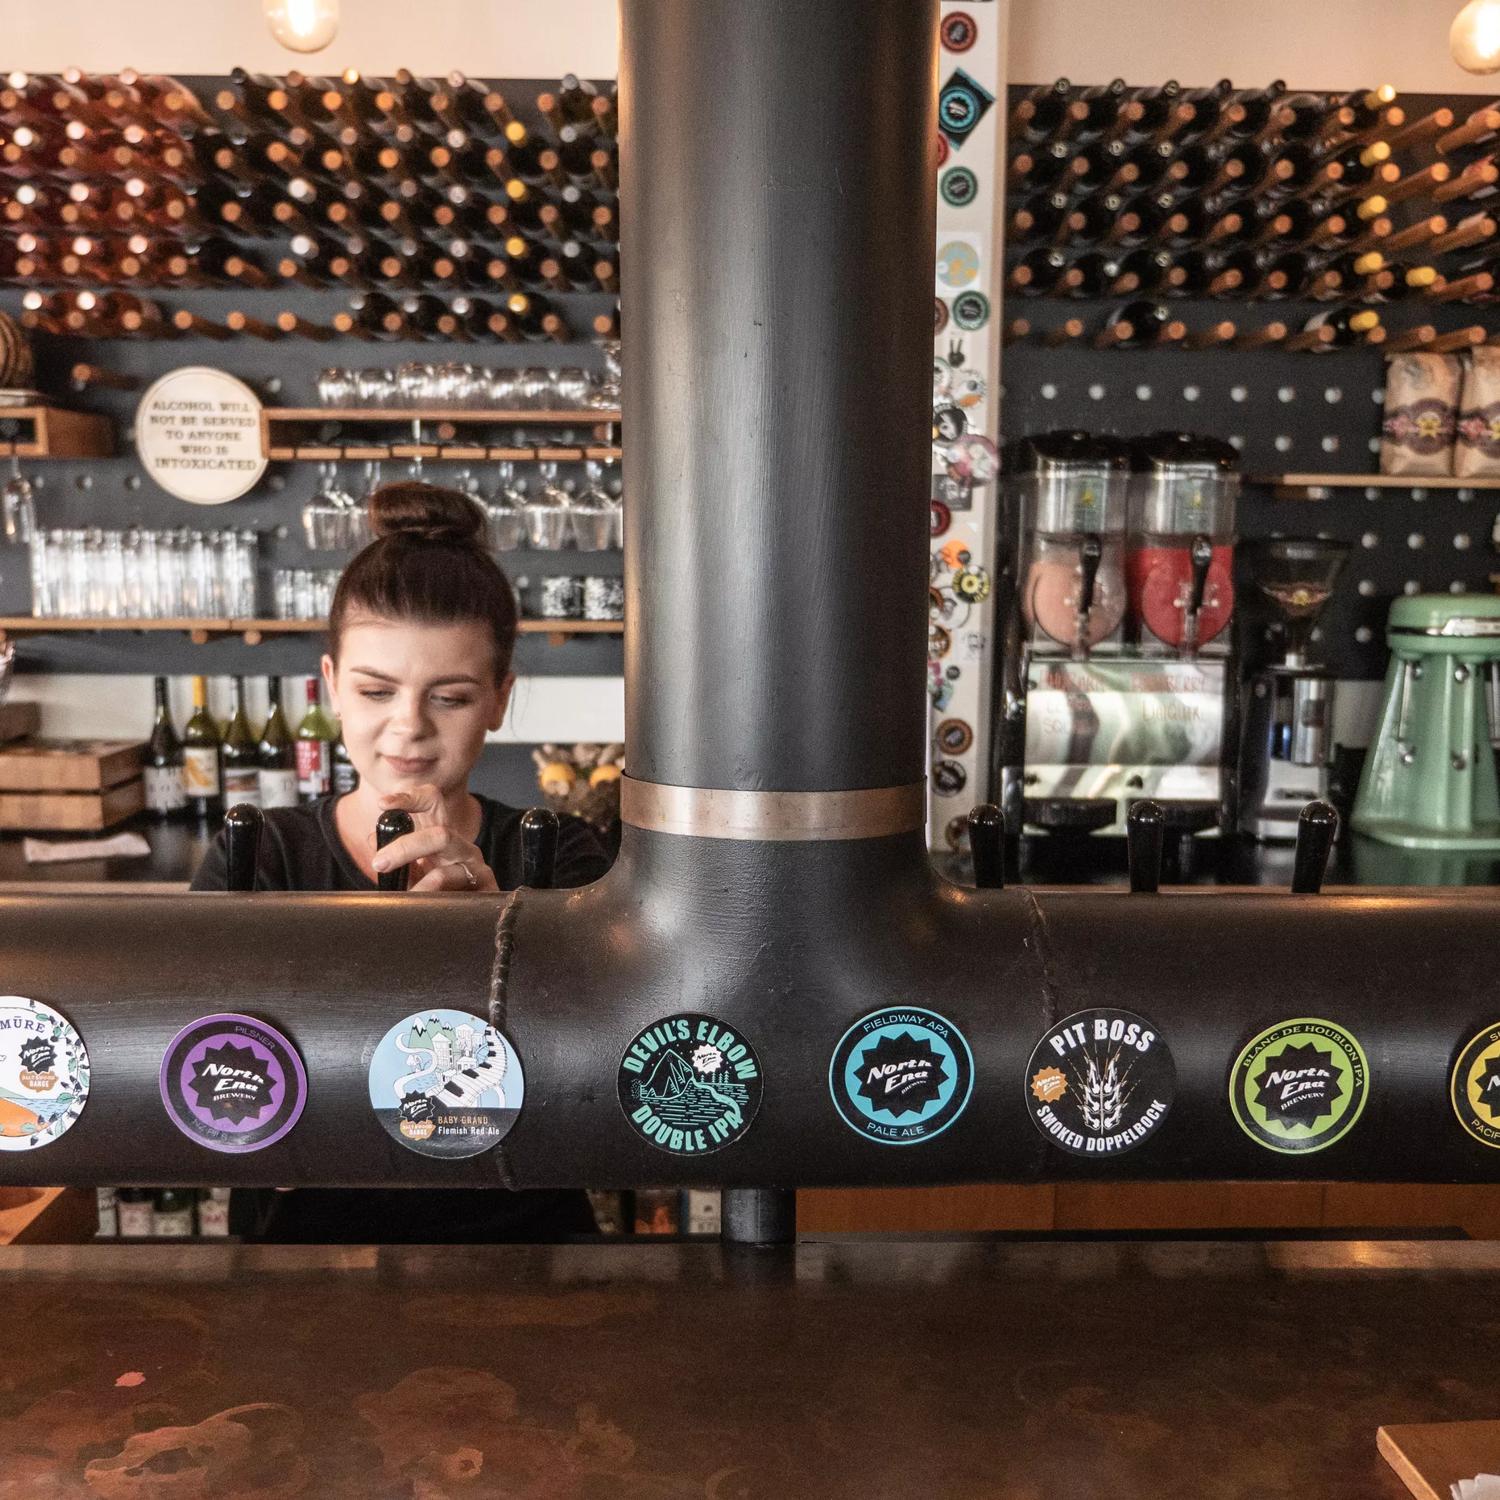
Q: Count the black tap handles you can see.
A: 6